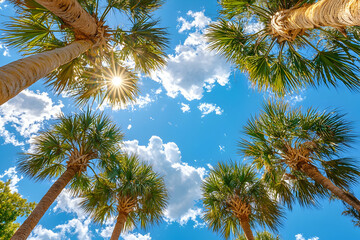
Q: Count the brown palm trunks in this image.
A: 7